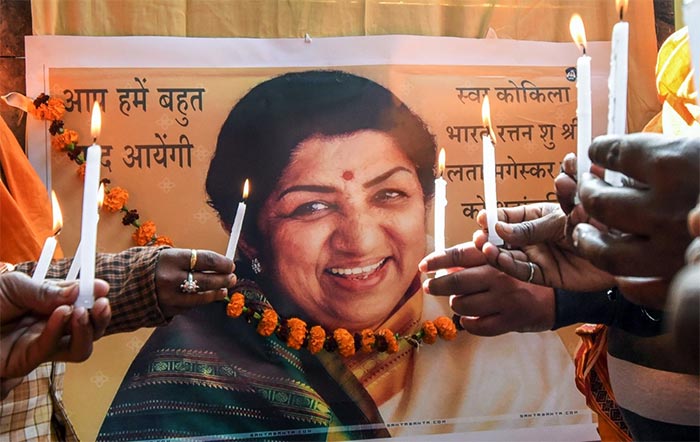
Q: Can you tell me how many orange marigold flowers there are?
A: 15